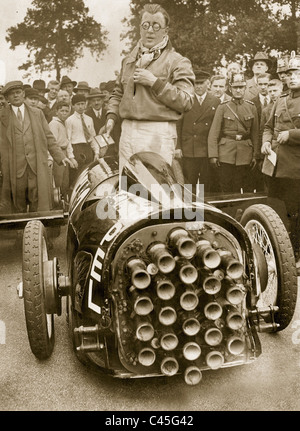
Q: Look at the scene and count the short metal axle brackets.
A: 2